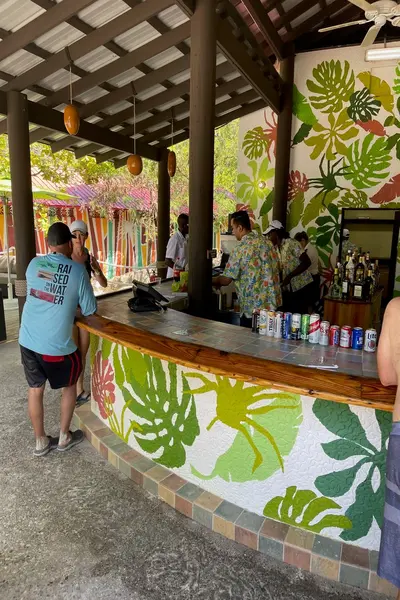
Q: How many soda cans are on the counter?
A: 13